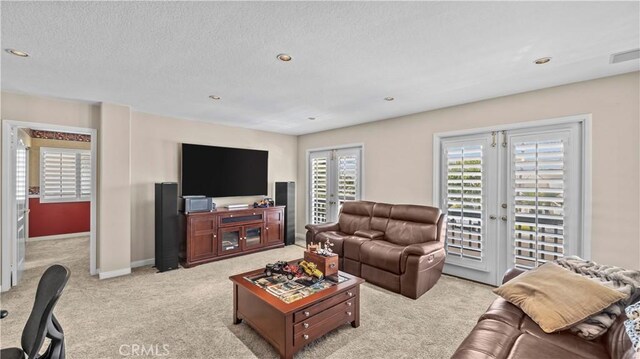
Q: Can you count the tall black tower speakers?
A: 2